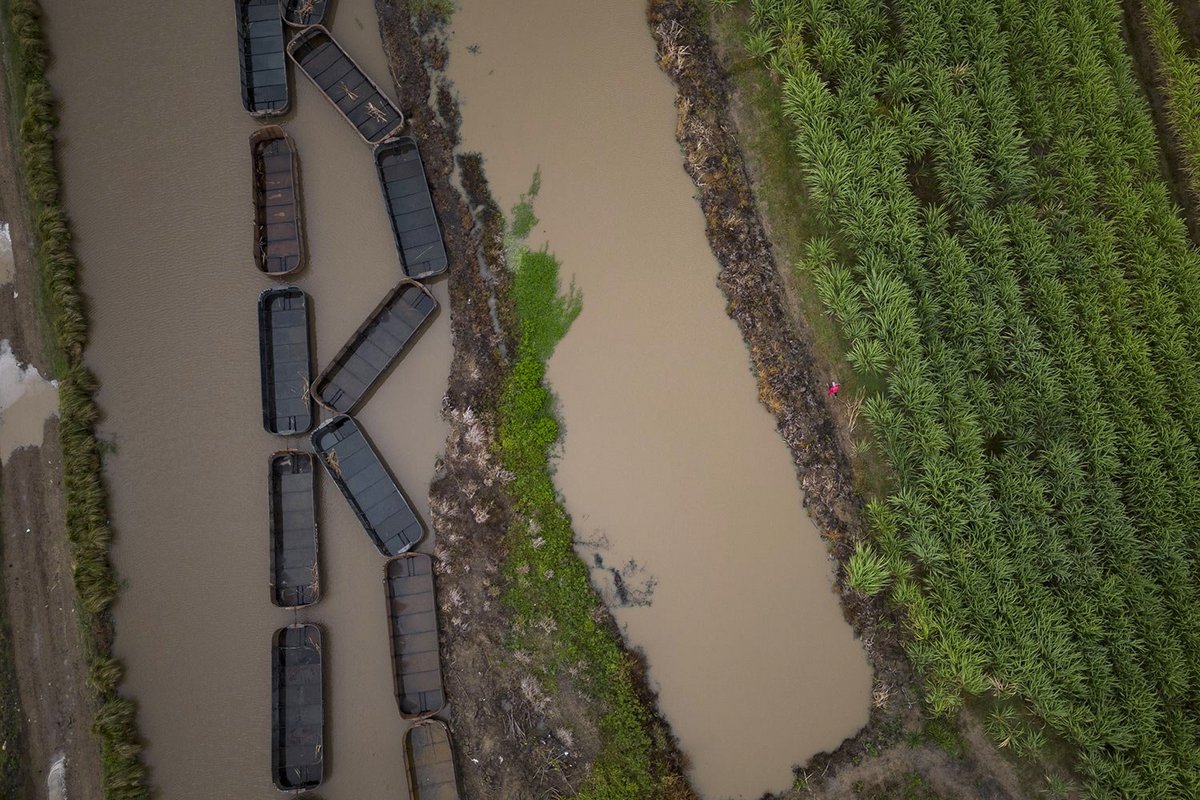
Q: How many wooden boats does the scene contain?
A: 12